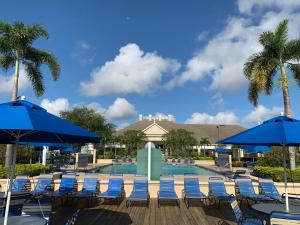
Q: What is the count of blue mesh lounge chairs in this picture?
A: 11